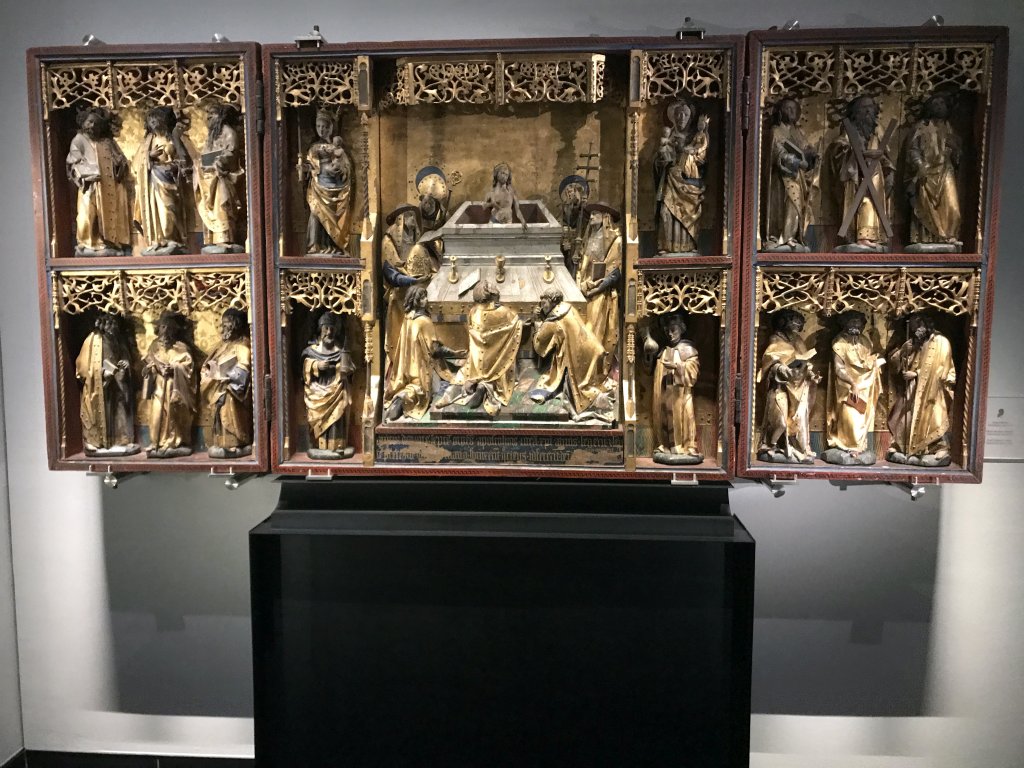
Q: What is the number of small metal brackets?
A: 12